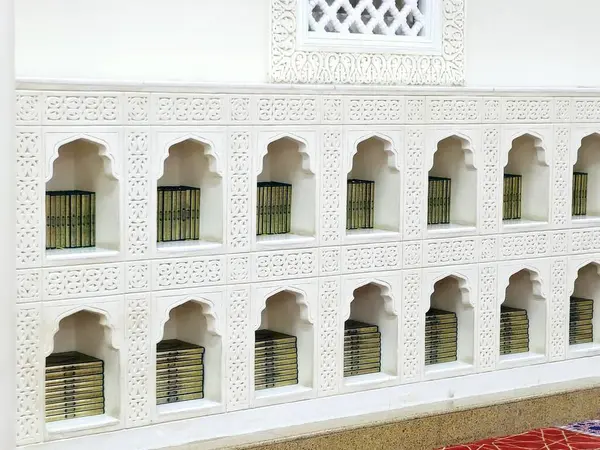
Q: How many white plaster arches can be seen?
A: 14